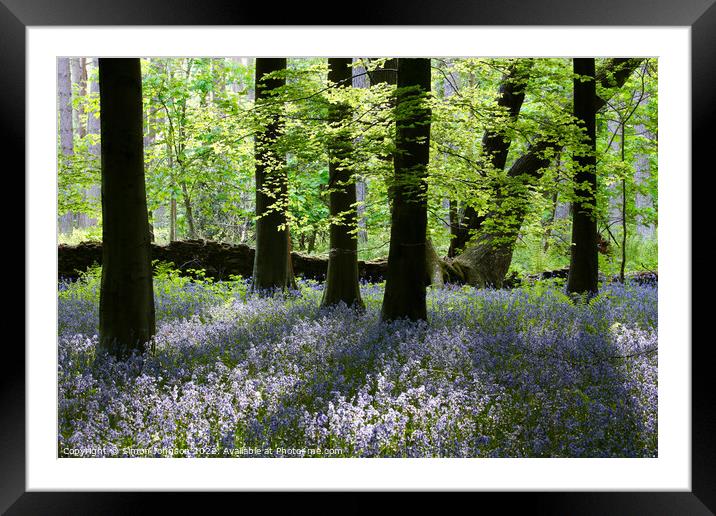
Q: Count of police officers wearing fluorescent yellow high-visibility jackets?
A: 0